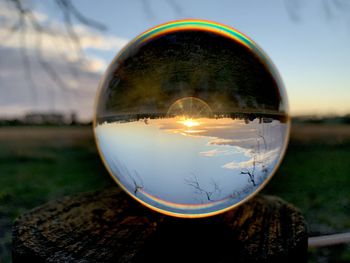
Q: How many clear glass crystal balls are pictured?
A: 1